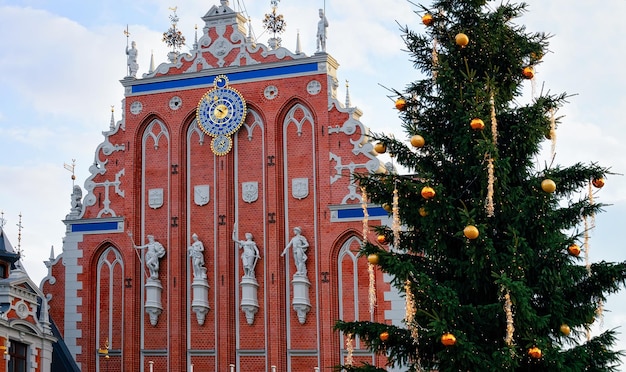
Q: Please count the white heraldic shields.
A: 4